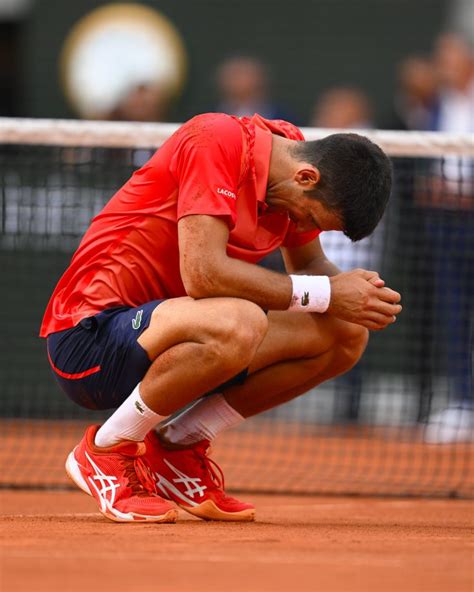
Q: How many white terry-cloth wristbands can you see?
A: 1